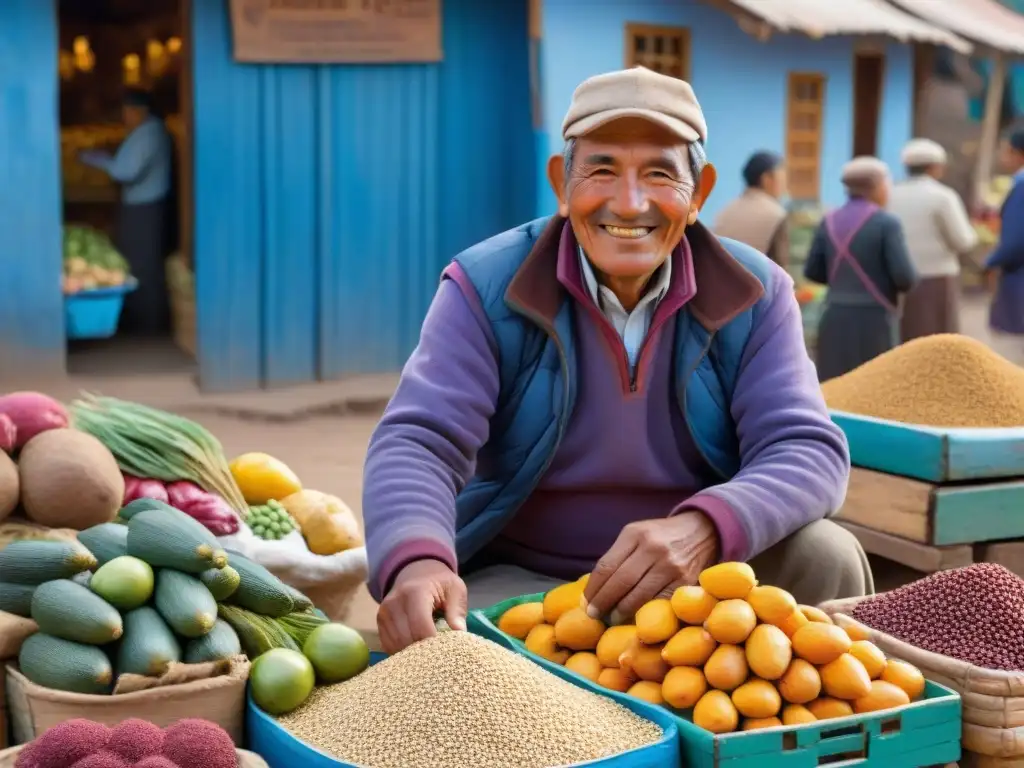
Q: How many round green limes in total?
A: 3